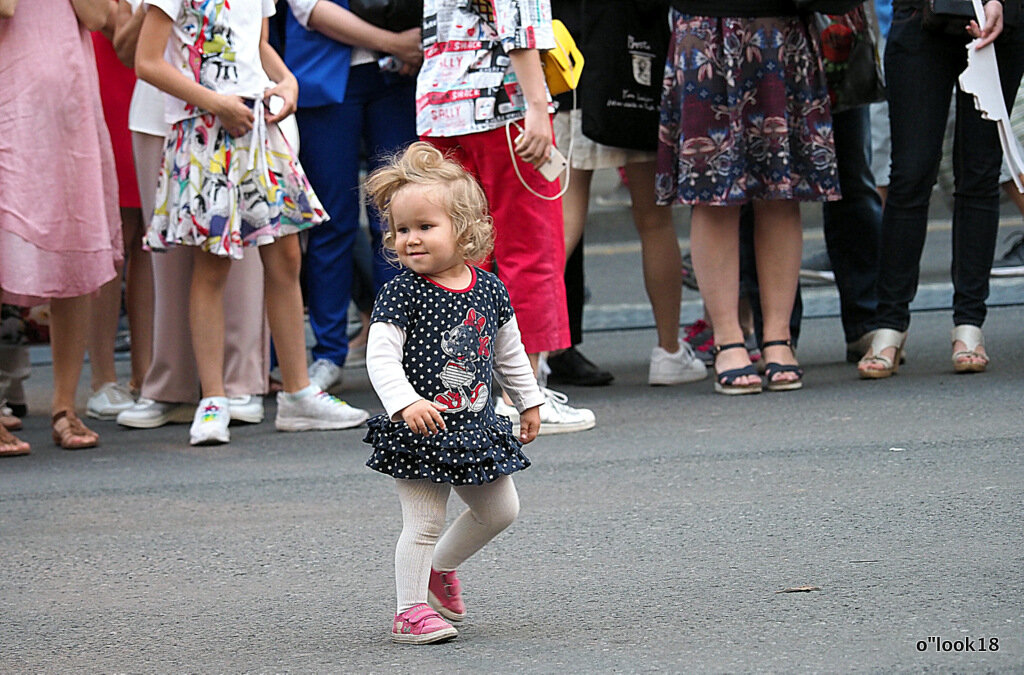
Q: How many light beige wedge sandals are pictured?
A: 2